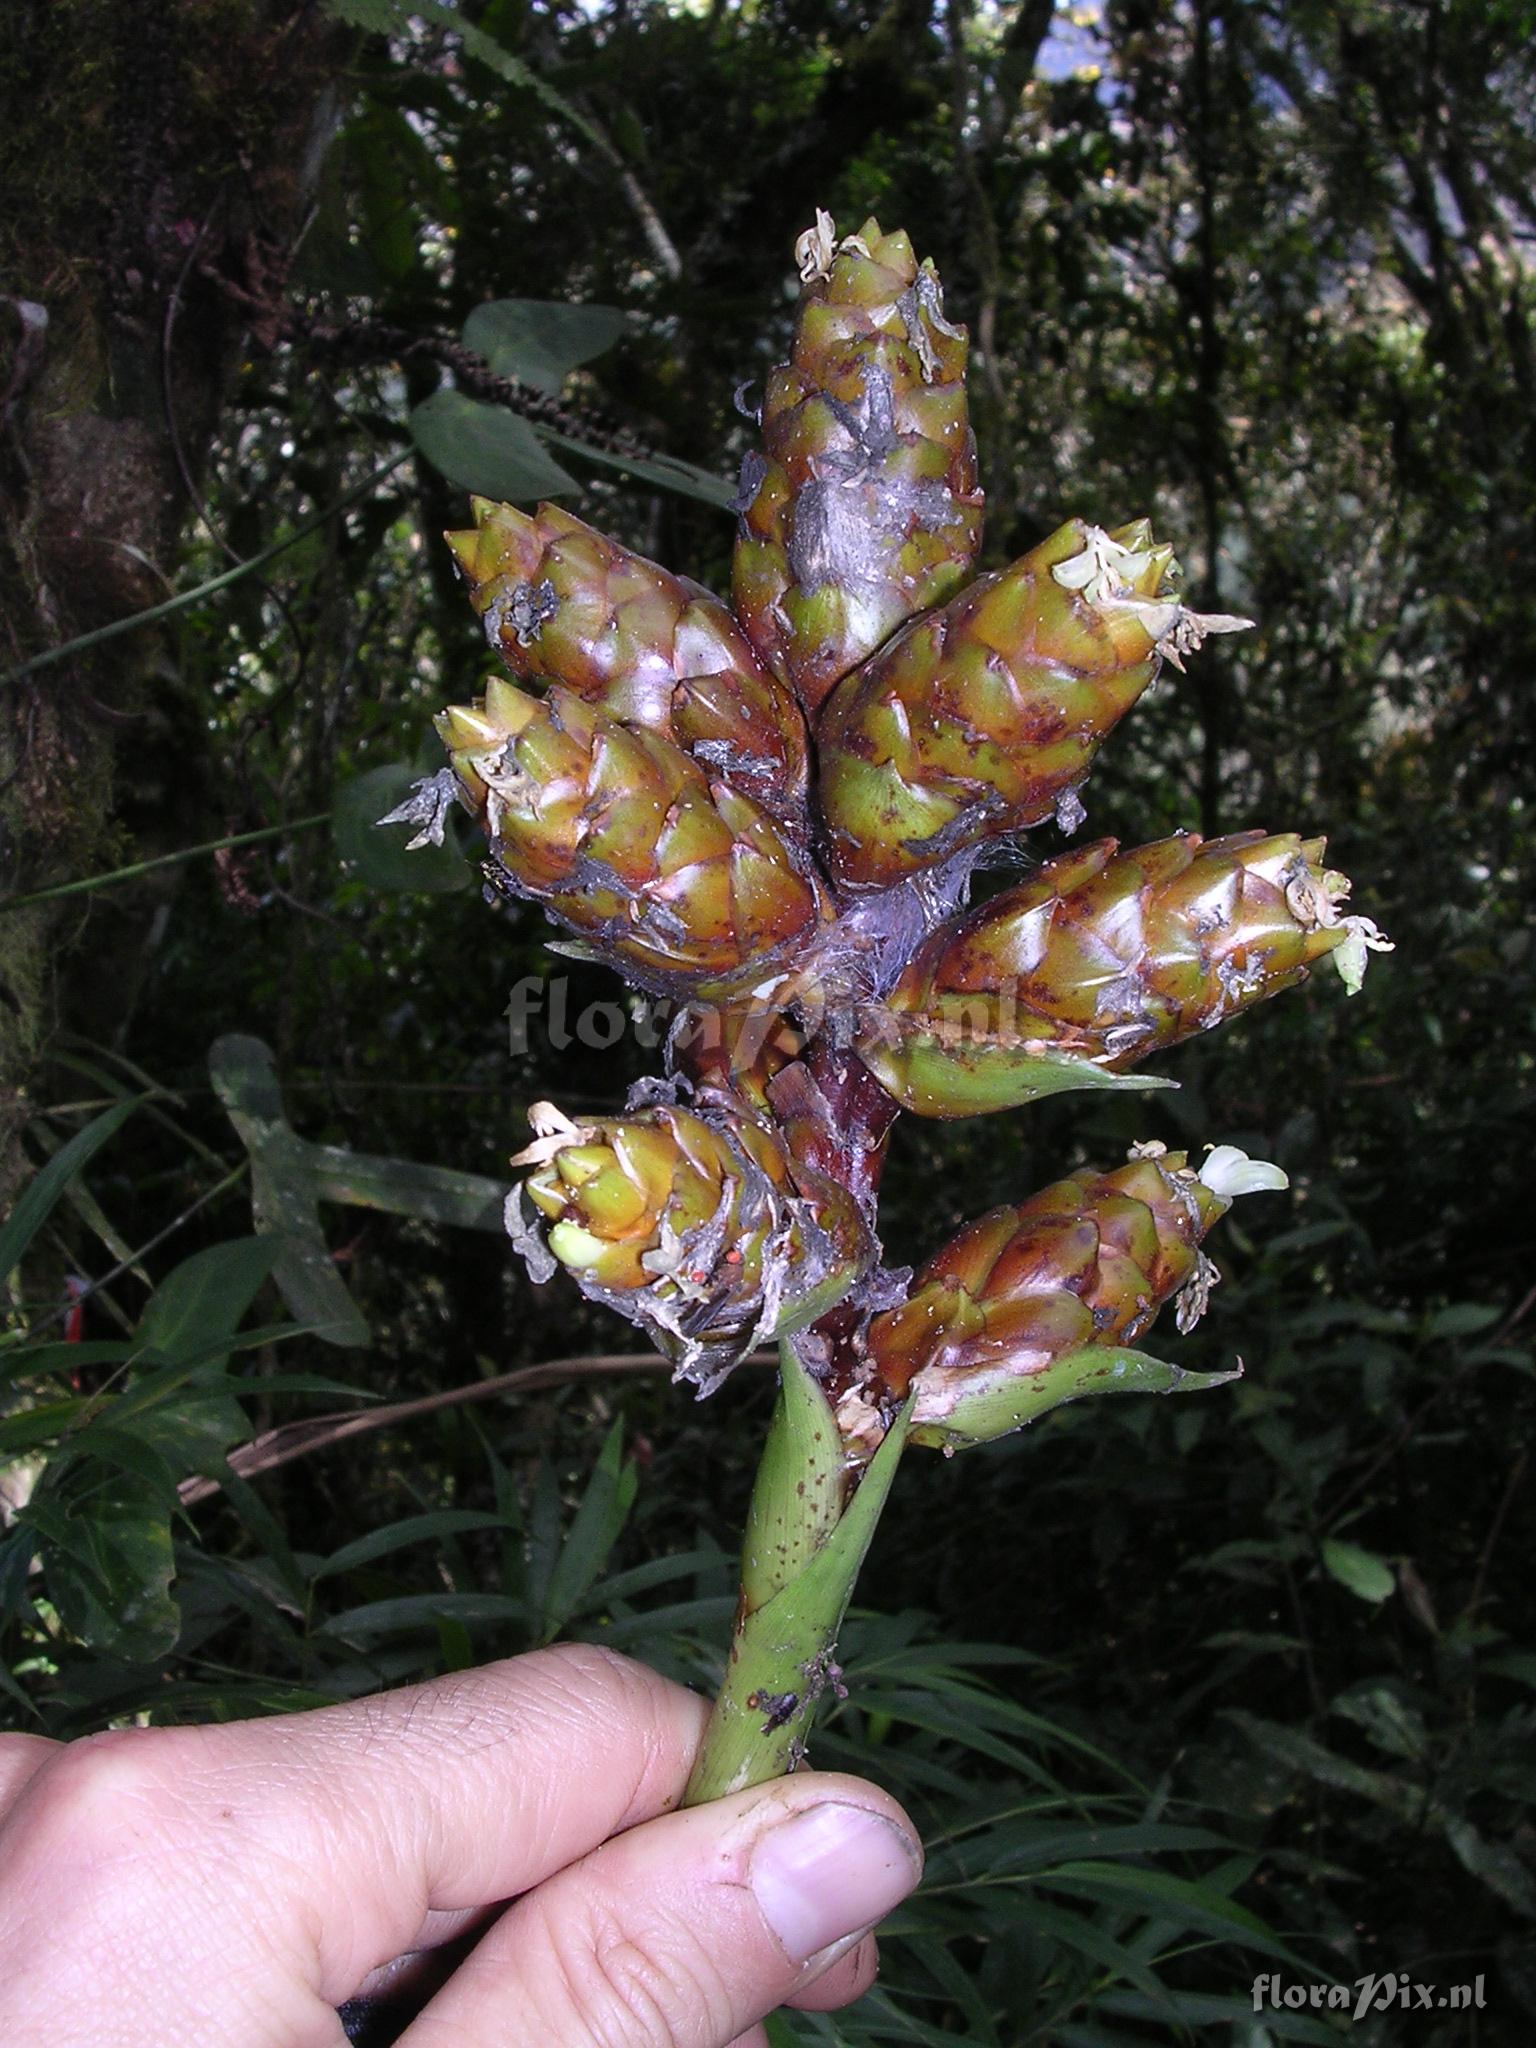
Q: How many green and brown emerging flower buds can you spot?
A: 7